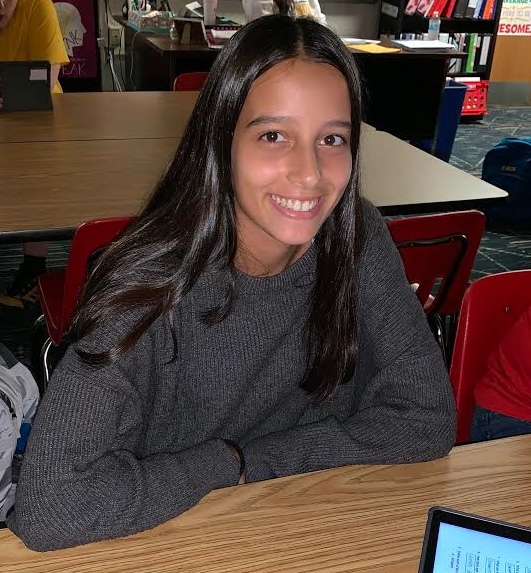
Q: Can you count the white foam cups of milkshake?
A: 0